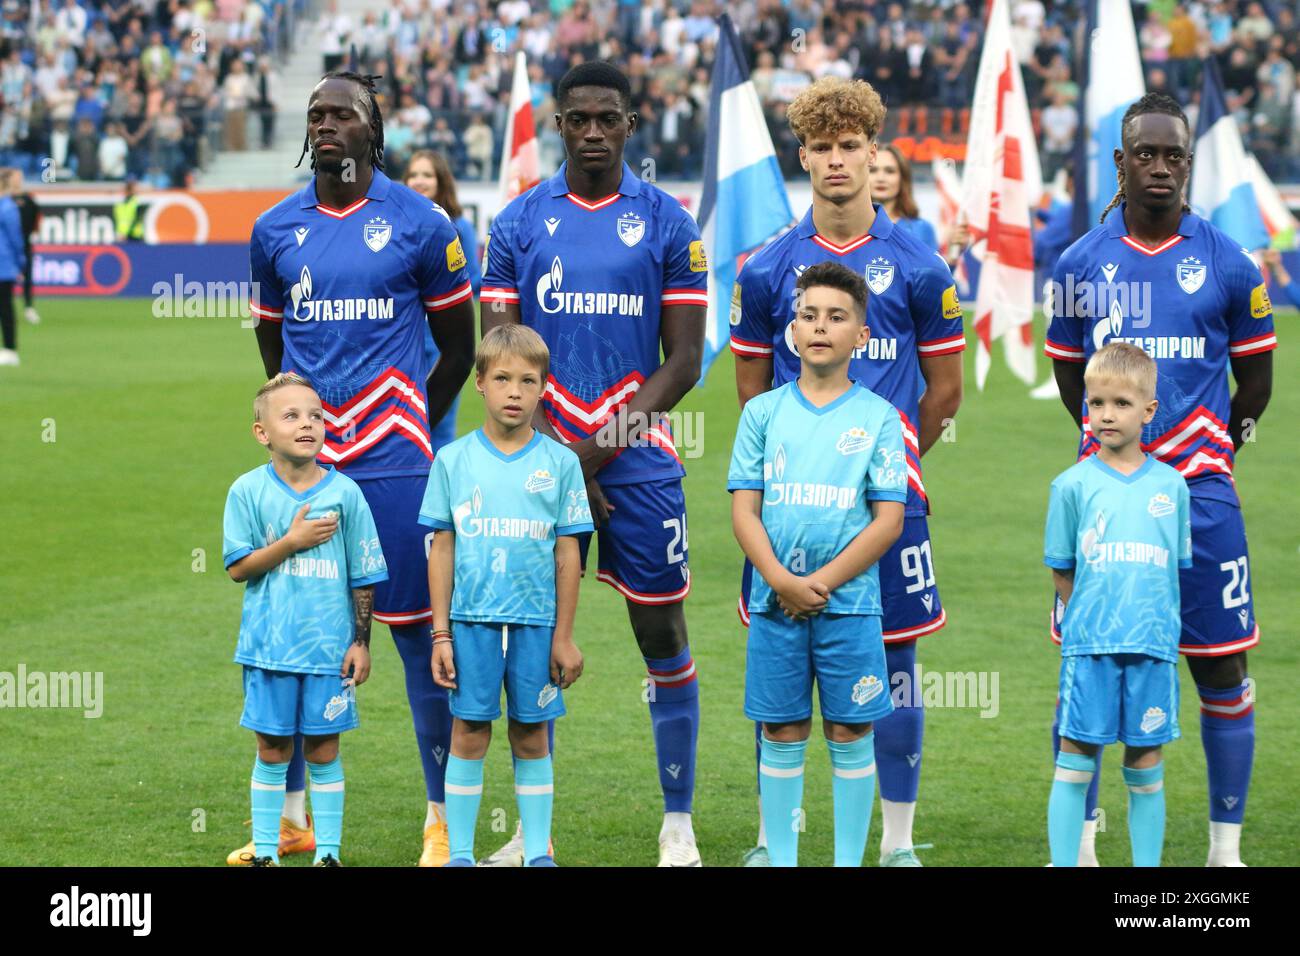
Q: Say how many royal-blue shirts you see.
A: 4